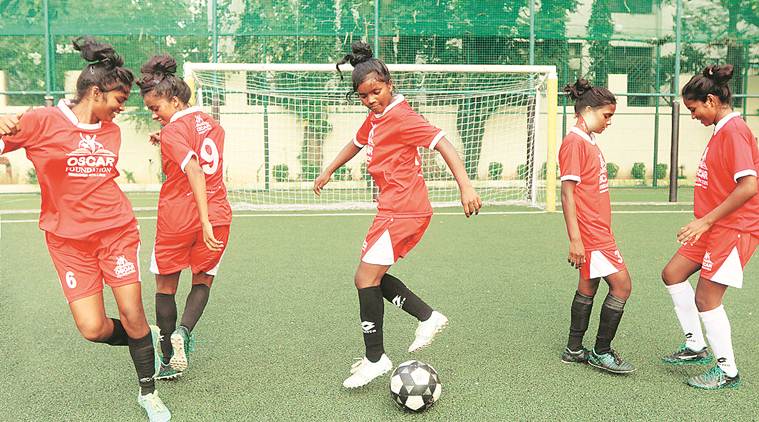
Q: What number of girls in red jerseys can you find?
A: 5